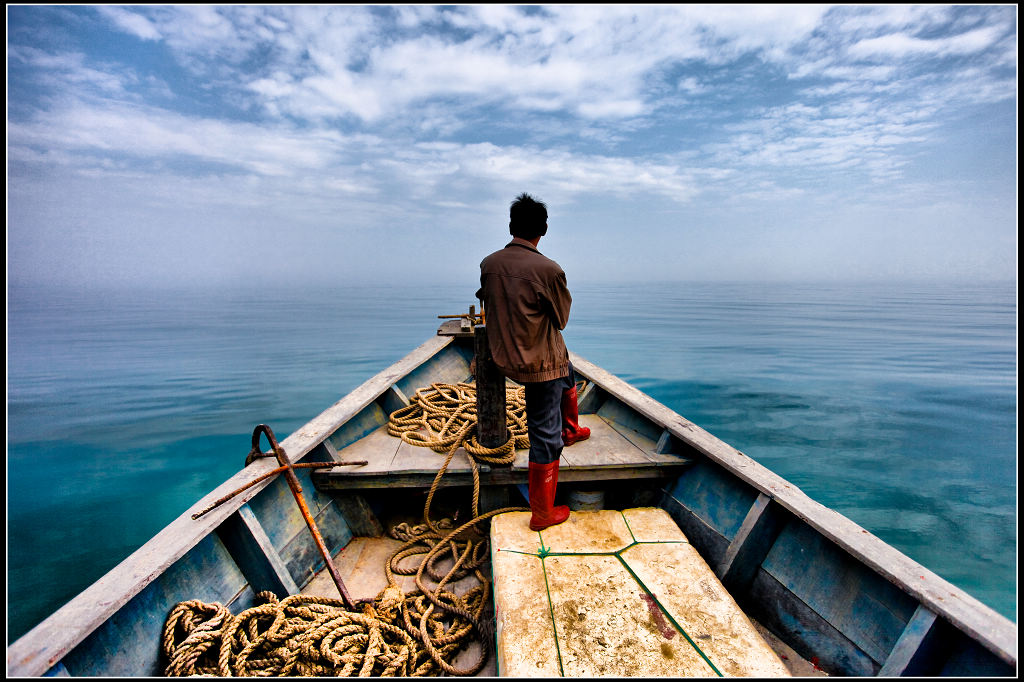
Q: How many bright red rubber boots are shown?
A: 2